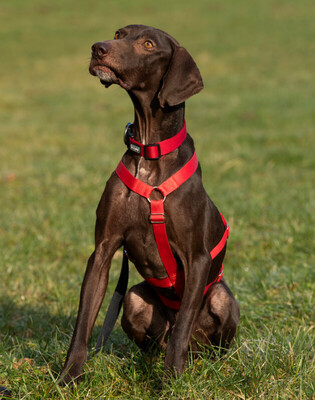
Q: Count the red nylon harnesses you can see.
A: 1